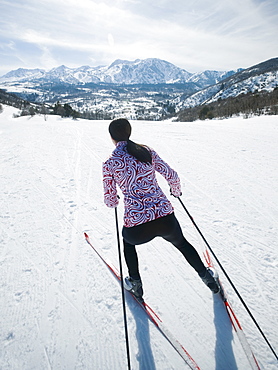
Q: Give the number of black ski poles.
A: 2